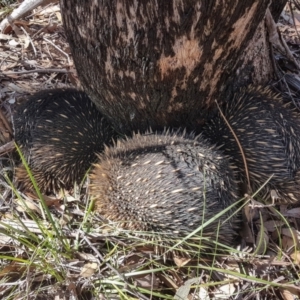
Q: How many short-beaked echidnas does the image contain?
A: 3